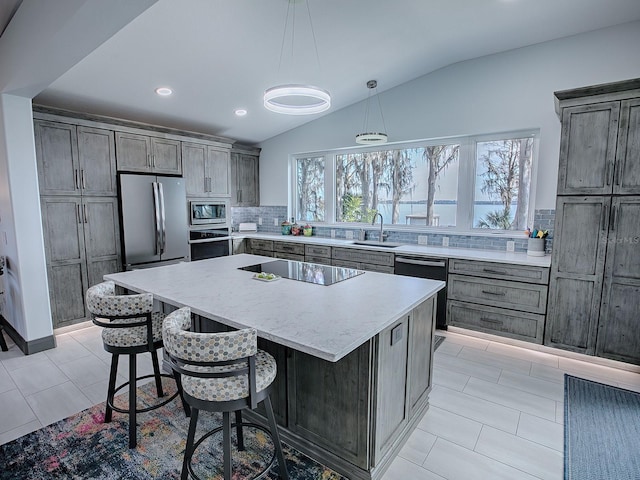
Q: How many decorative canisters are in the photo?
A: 3